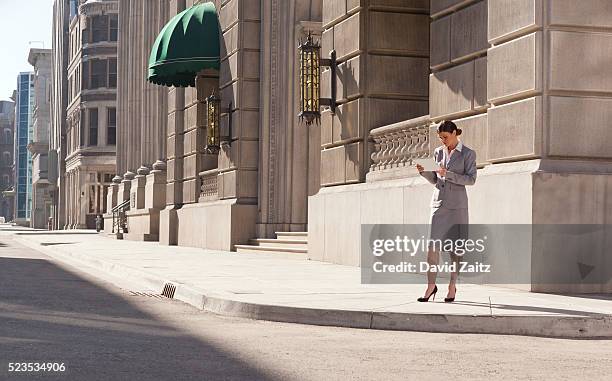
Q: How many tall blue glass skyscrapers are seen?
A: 1